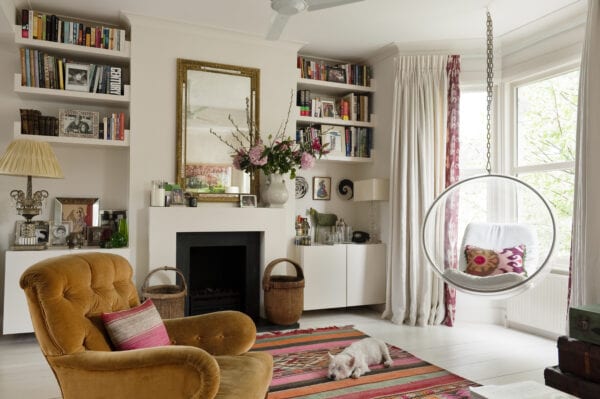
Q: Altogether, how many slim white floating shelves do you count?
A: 6